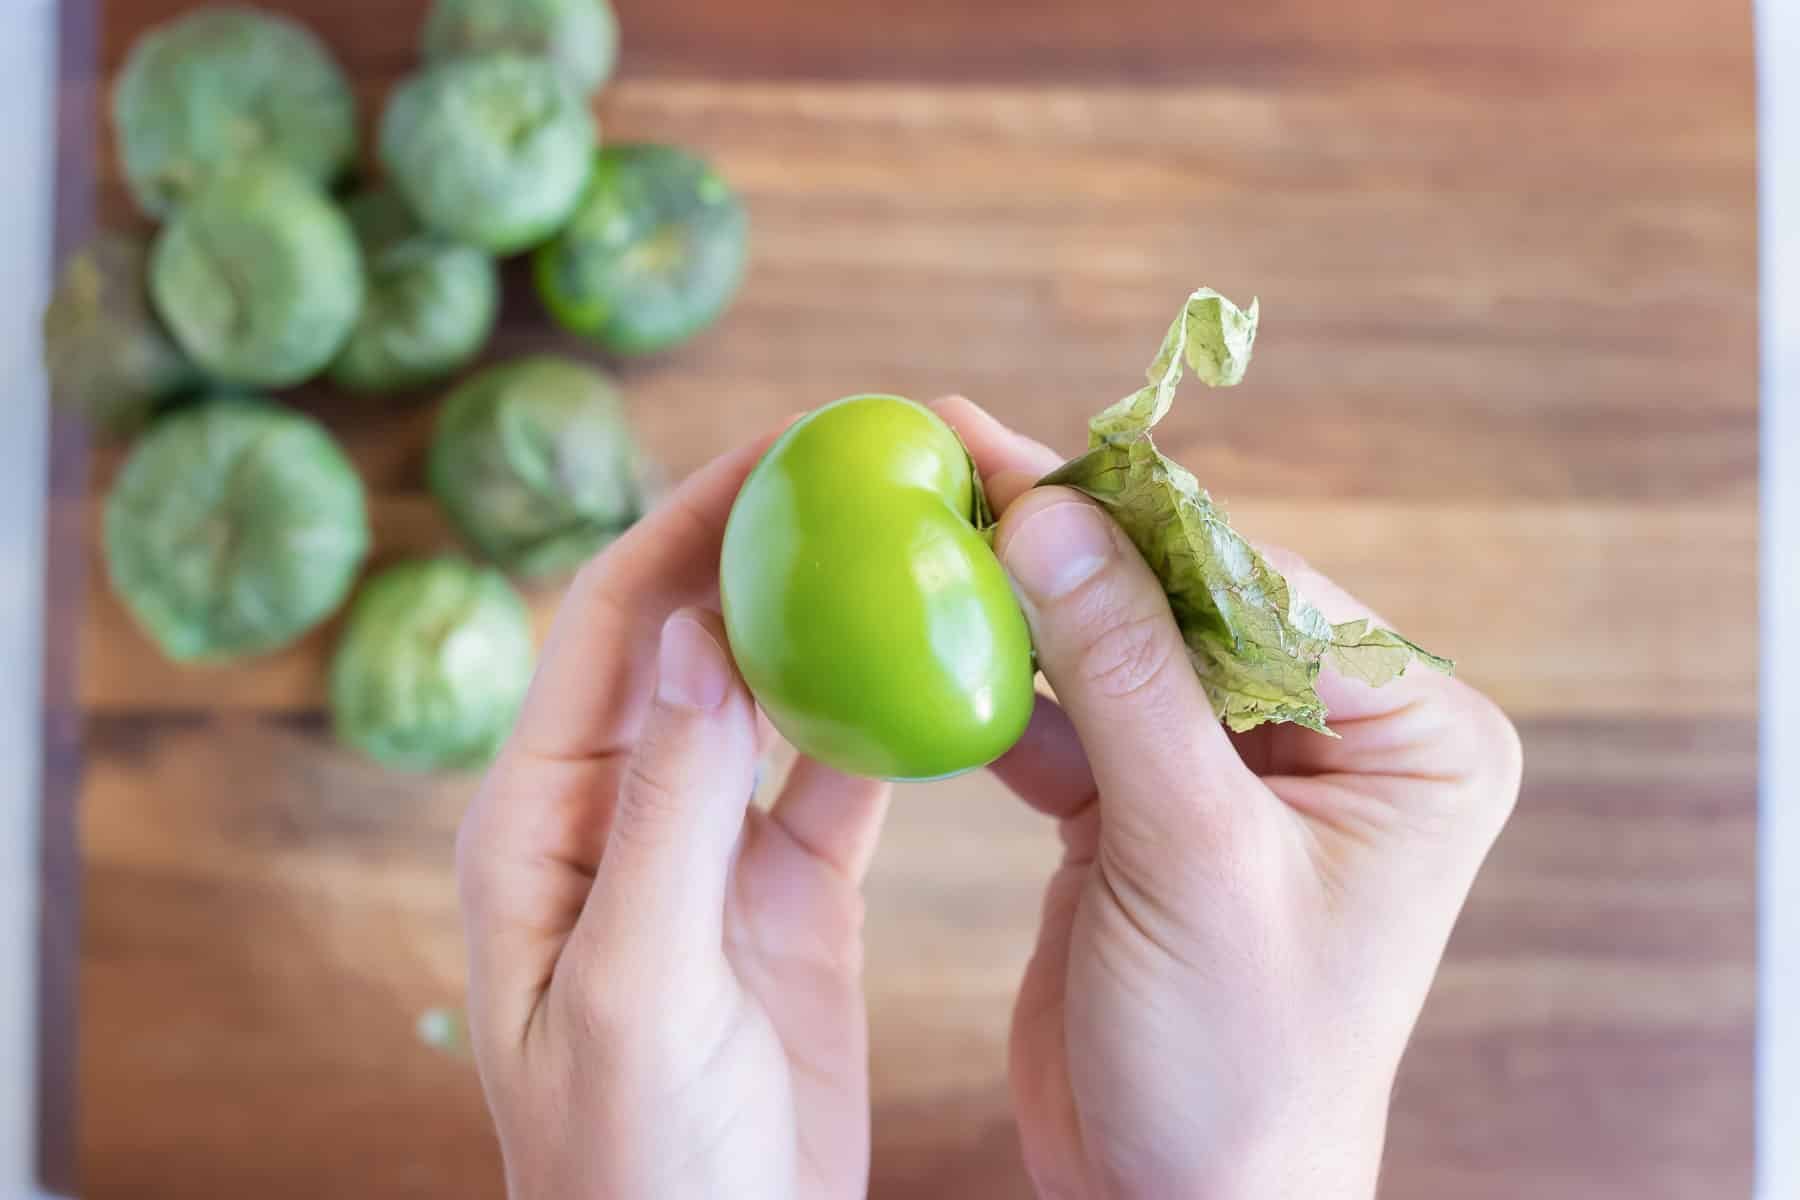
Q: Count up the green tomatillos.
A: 11